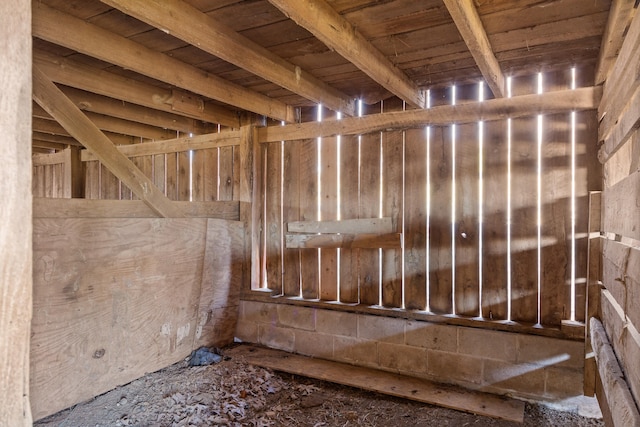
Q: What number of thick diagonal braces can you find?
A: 1